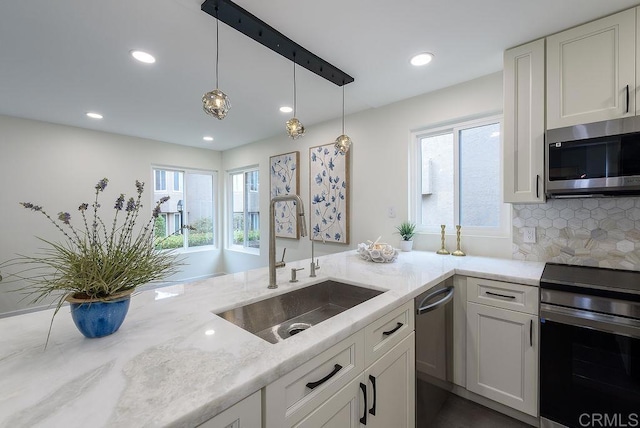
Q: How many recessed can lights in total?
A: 5